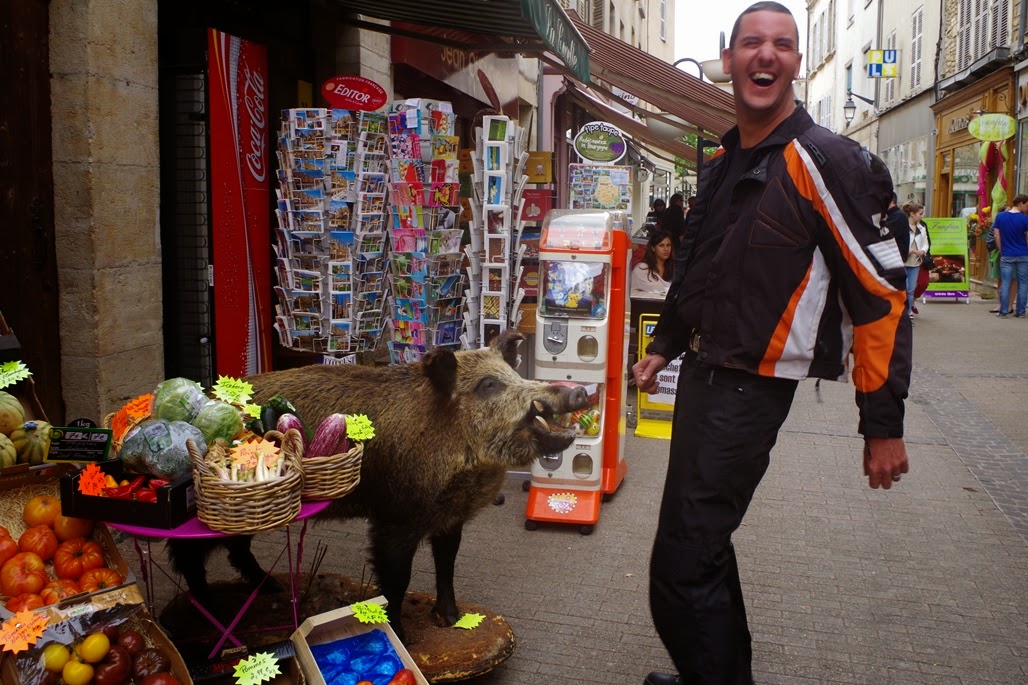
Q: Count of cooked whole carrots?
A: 0